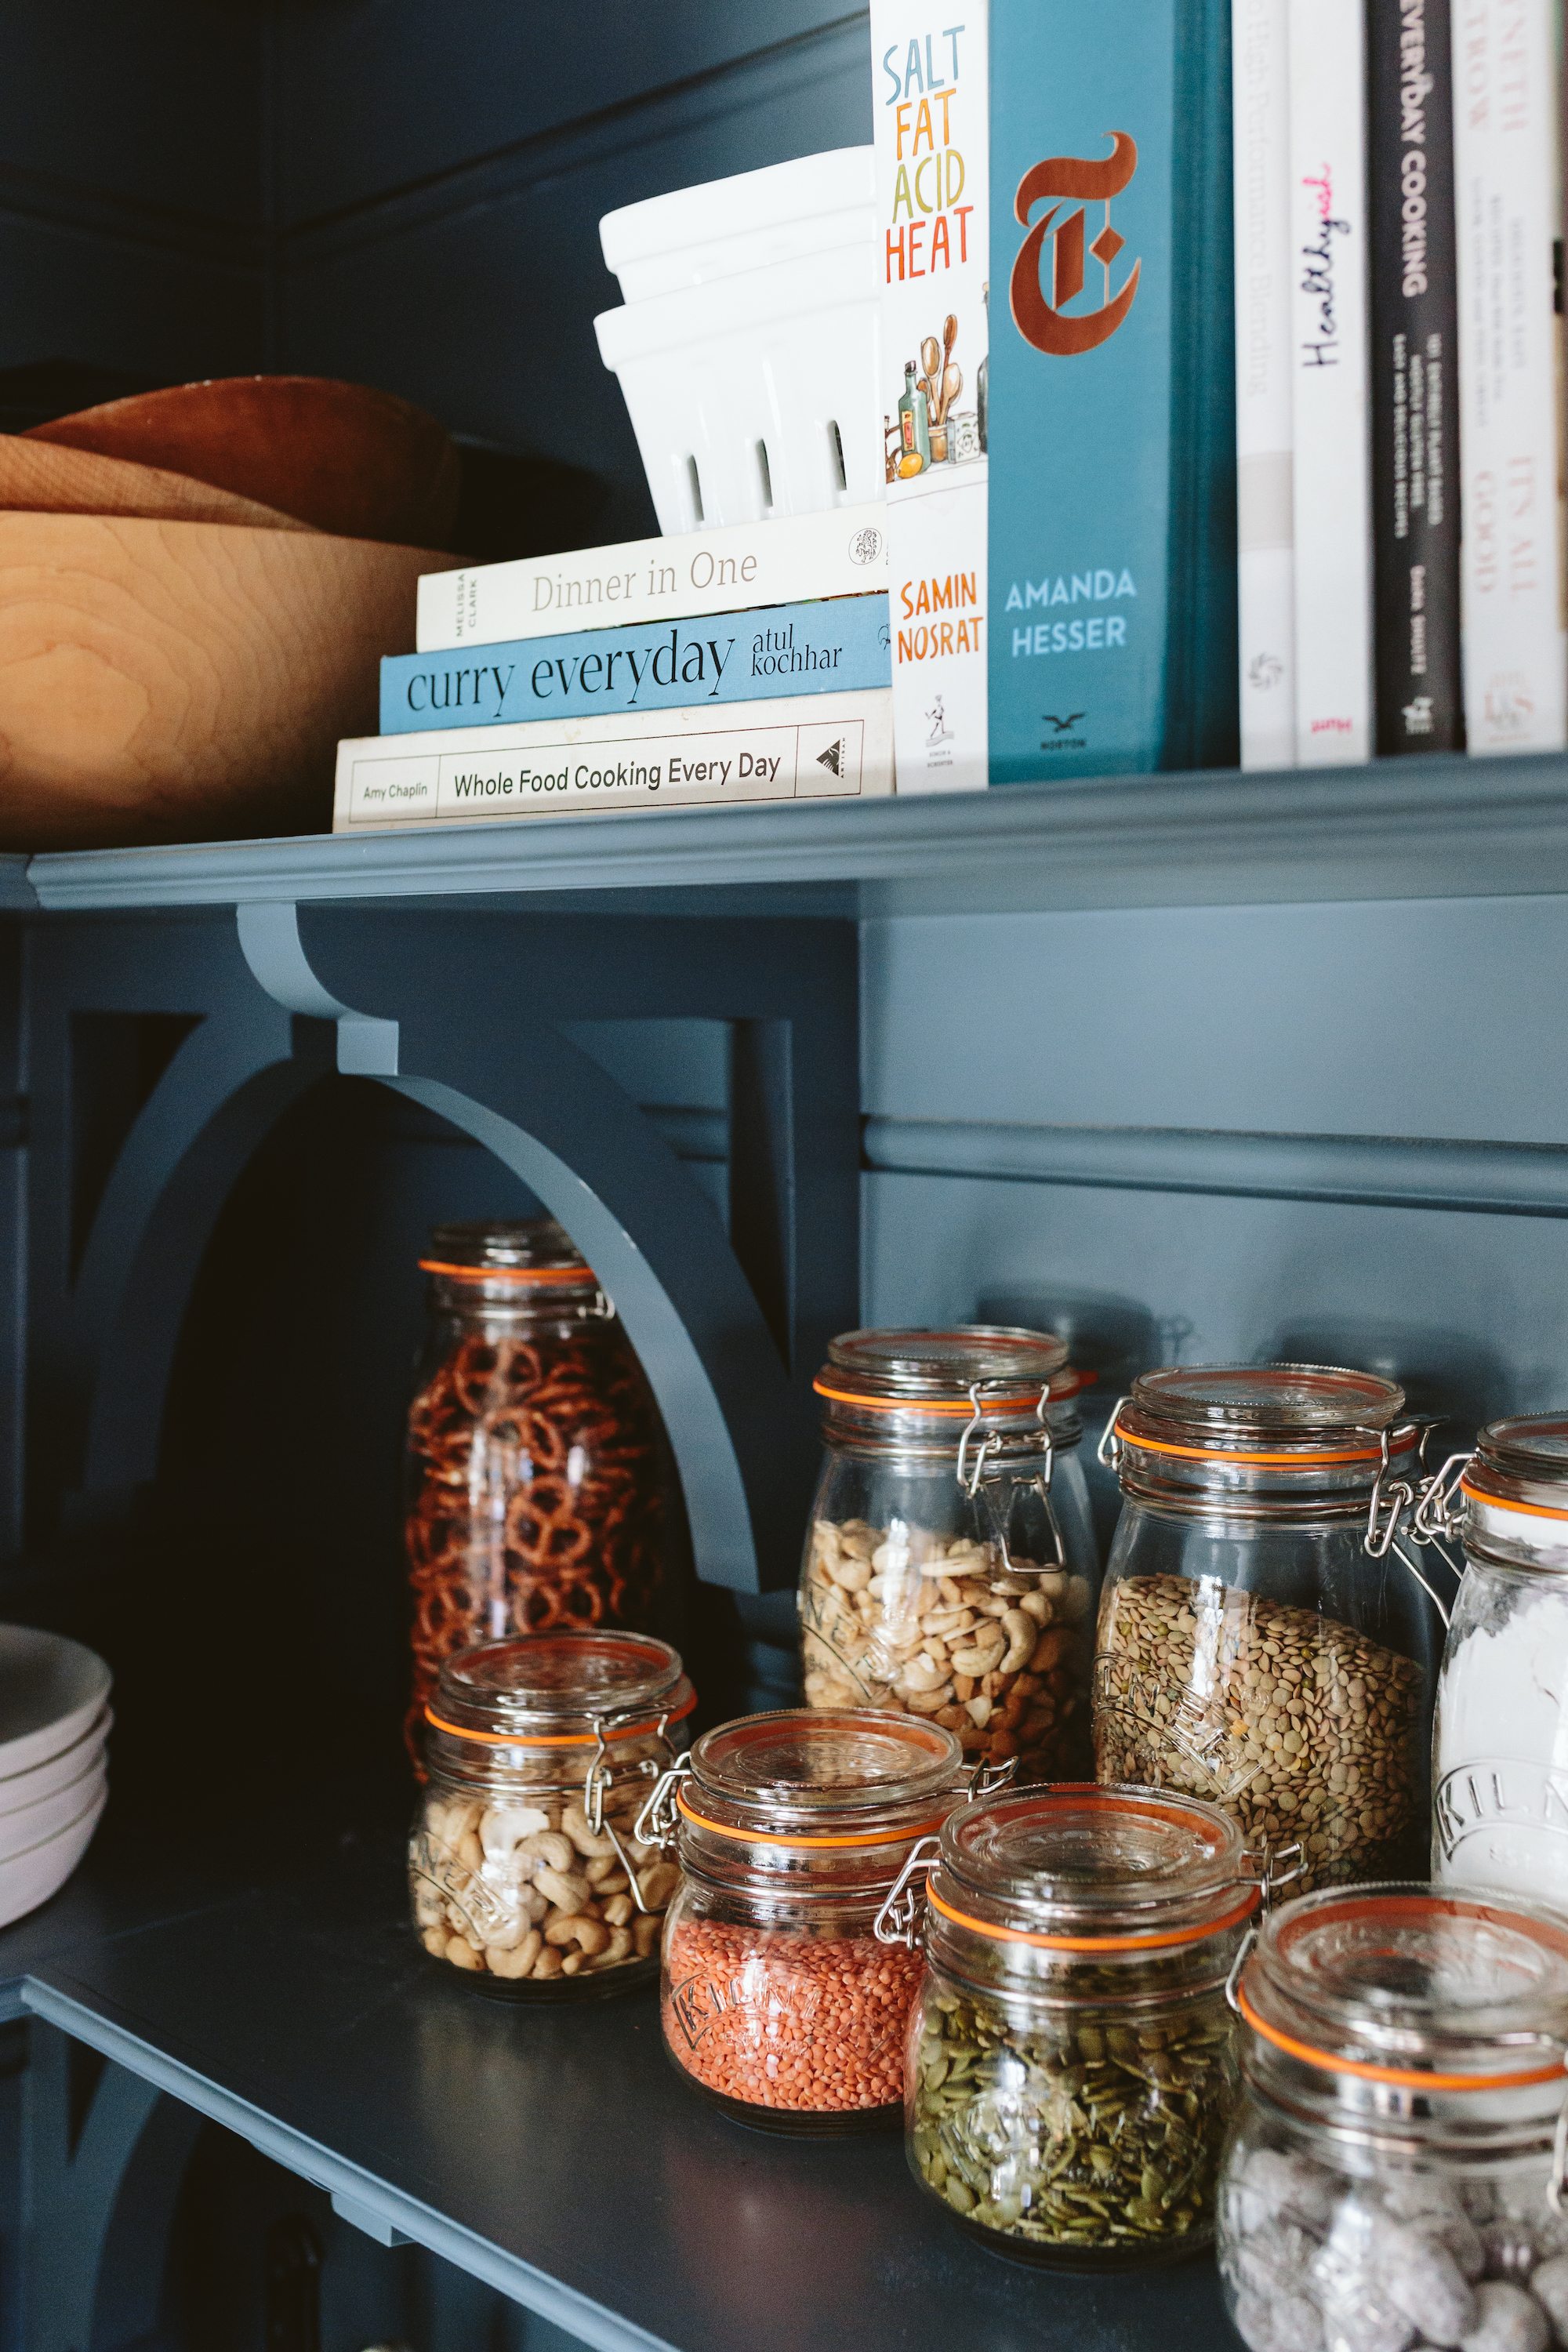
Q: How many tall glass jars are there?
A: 4